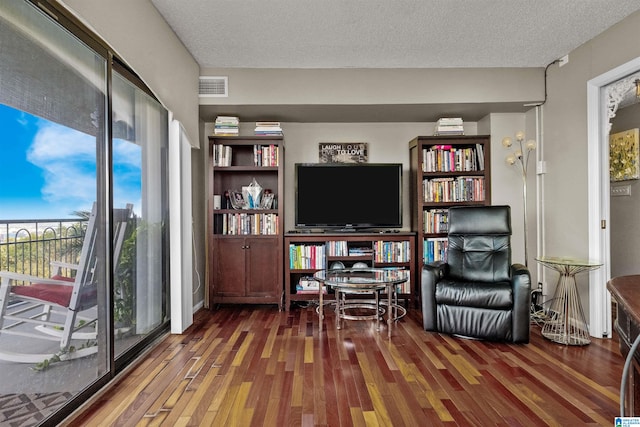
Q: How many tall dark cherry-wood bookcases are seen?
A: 2